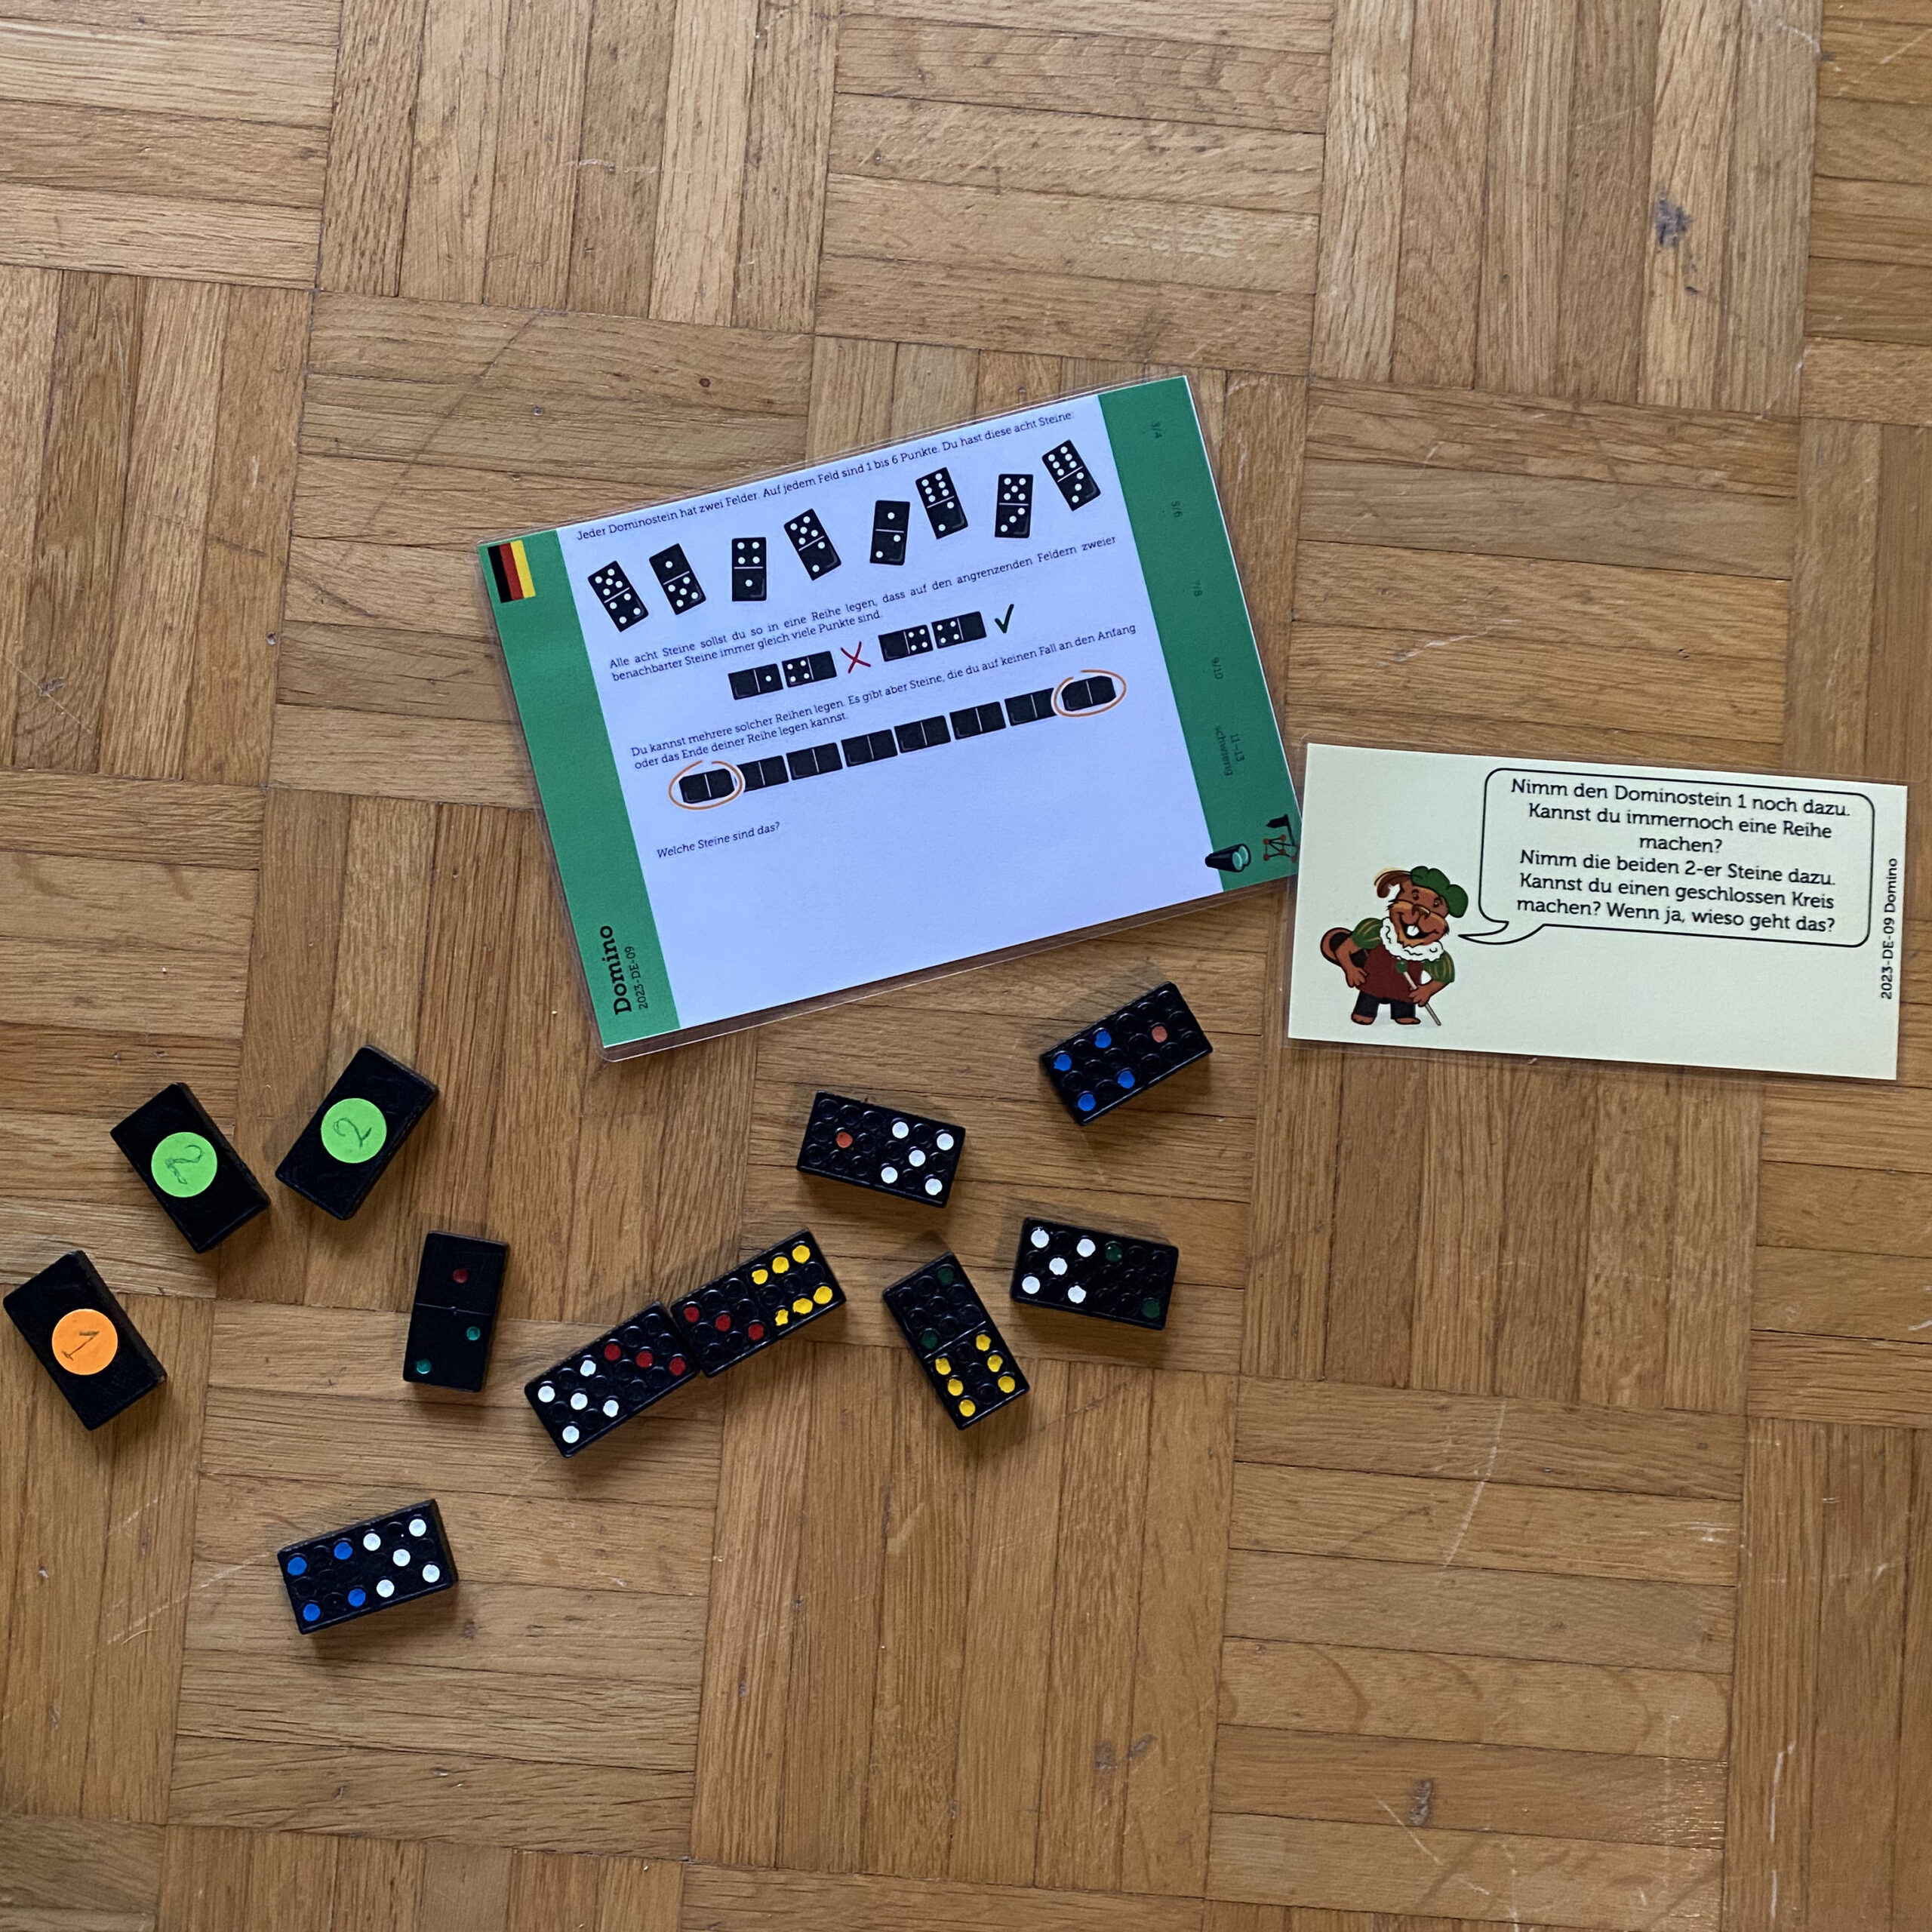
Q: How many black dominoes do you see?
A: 11